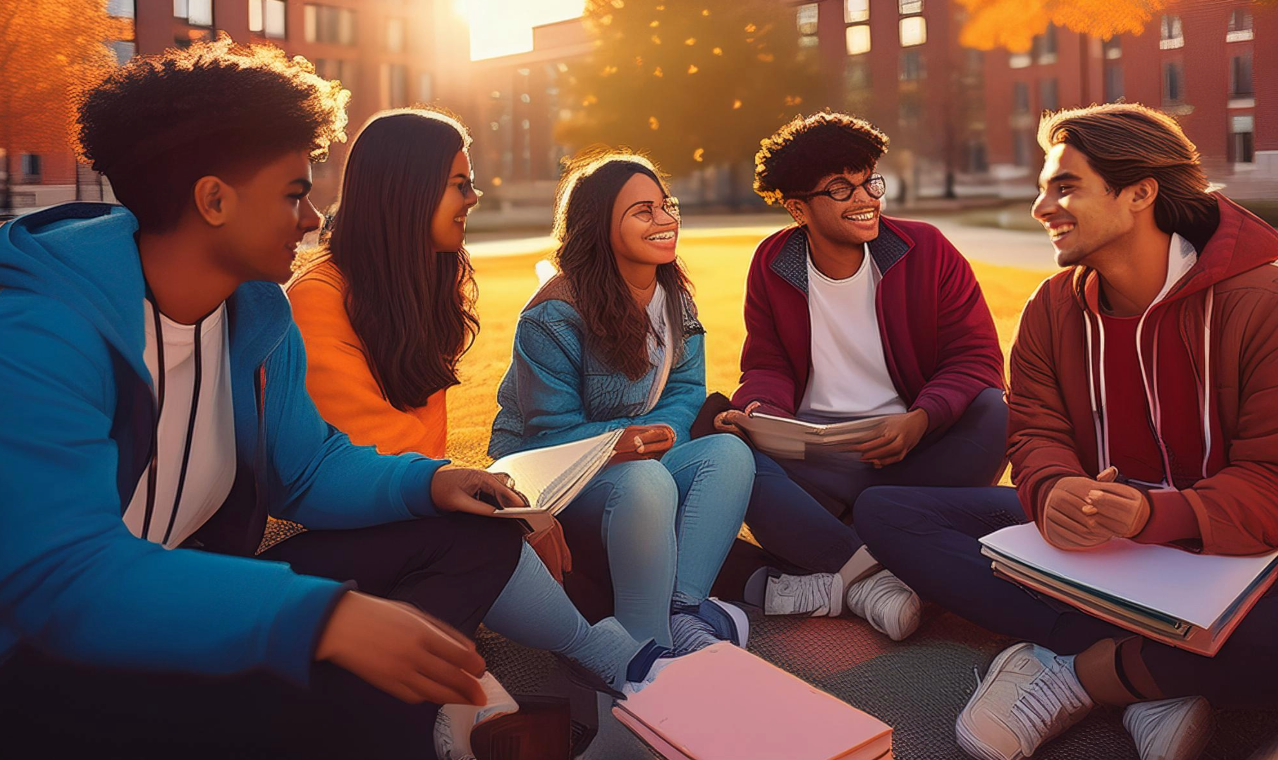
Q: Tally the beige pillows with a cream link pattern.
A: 0